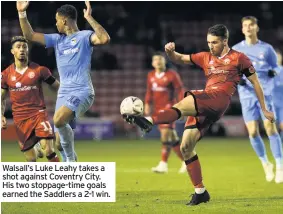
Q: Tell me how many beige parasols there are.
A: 0